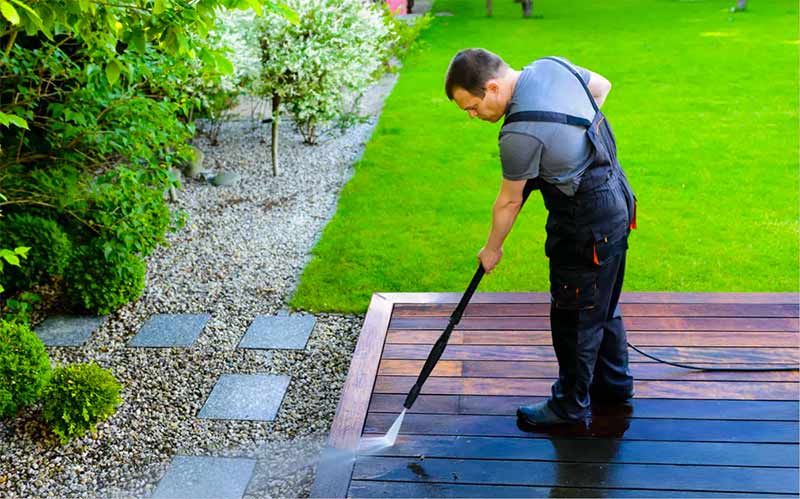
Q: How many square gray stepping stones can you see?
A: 5